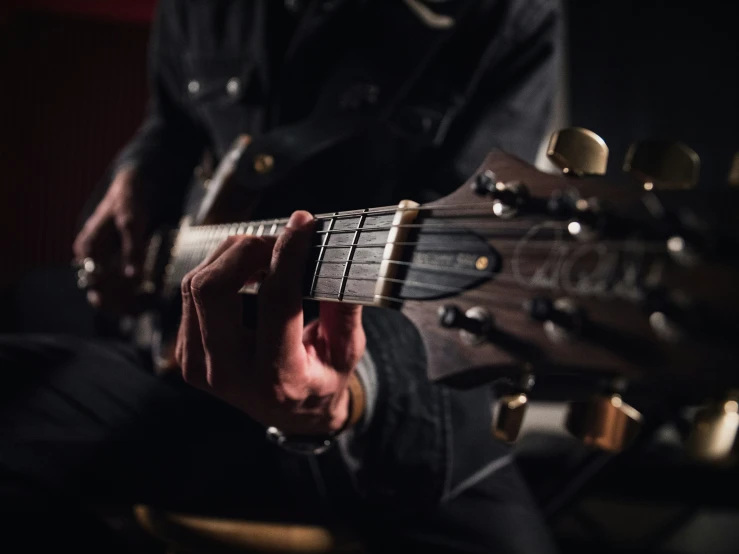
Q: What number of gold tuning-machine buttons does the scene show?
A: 6